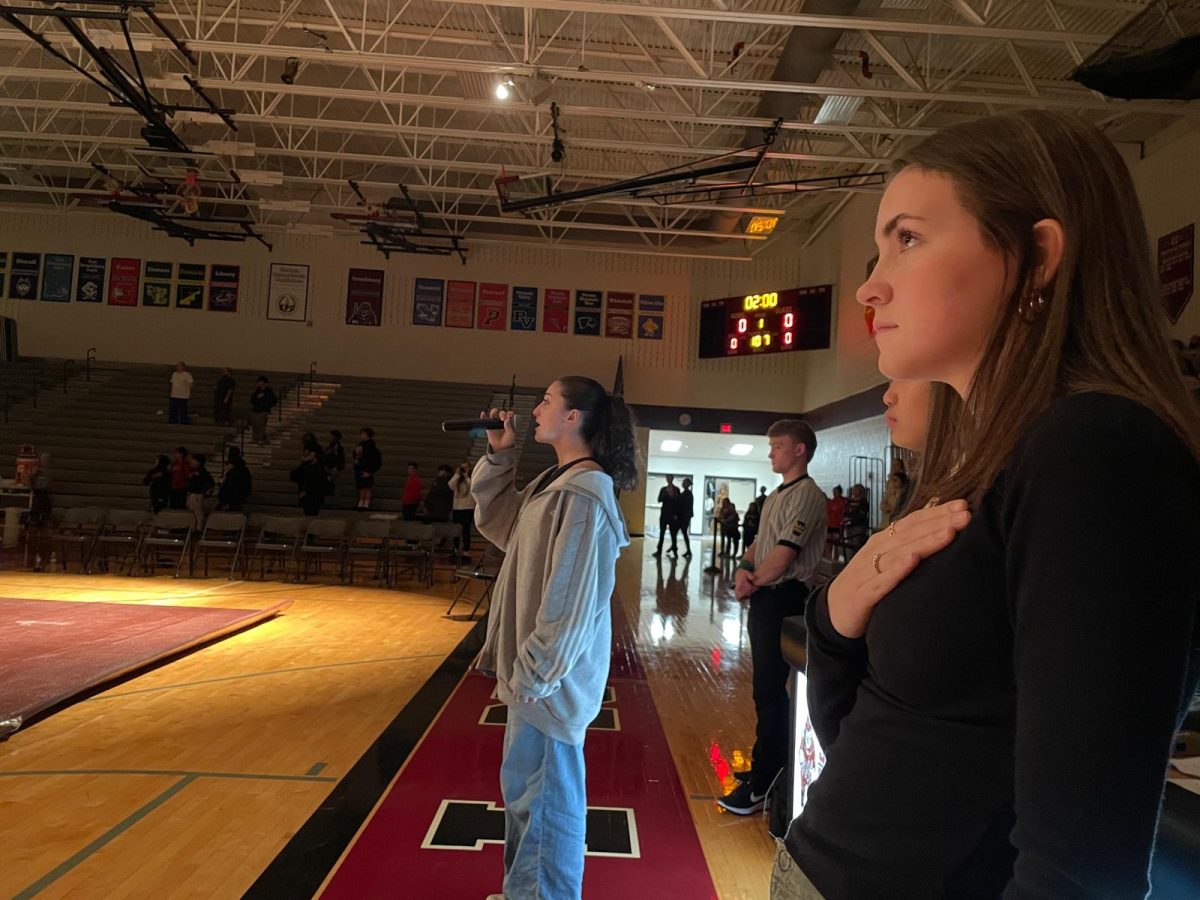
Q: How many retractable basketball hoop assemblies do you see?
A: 4